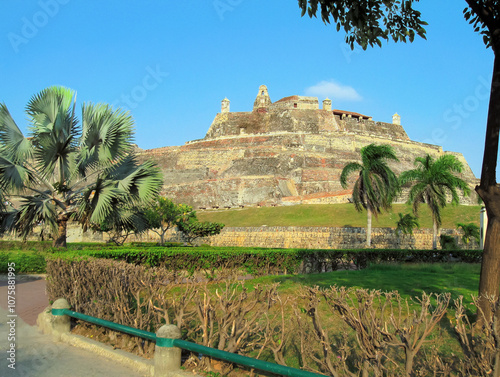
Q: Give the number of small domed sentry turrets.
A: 3